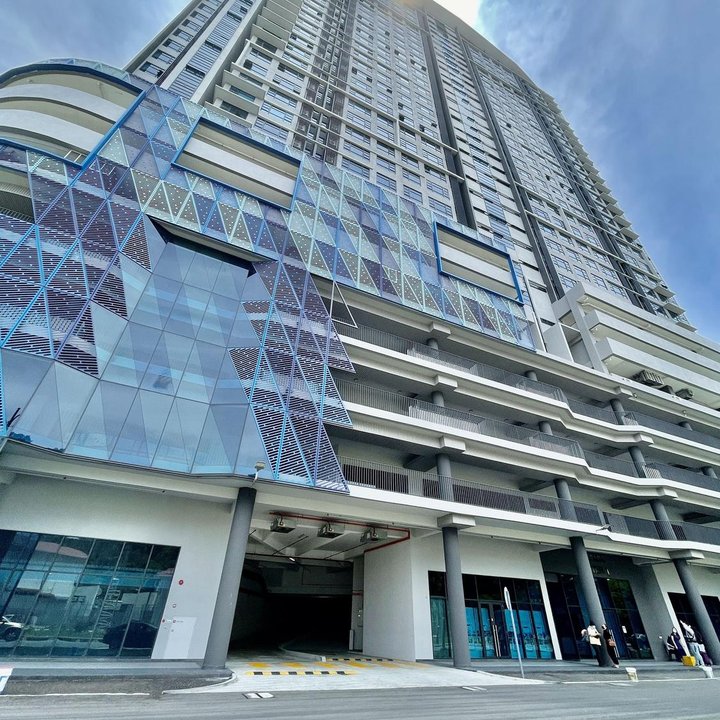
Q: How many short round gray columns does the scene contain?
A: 11